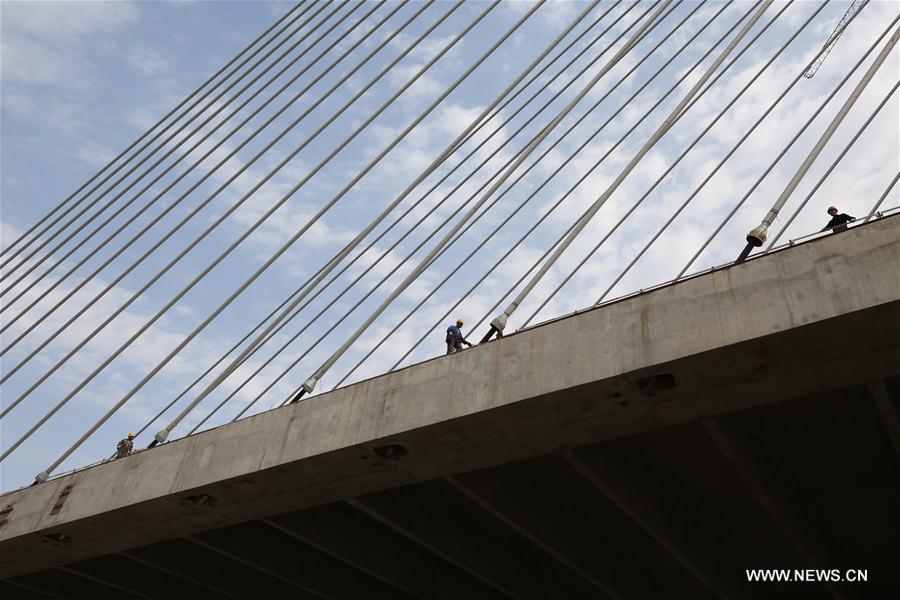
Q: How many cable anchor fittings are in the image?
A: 5